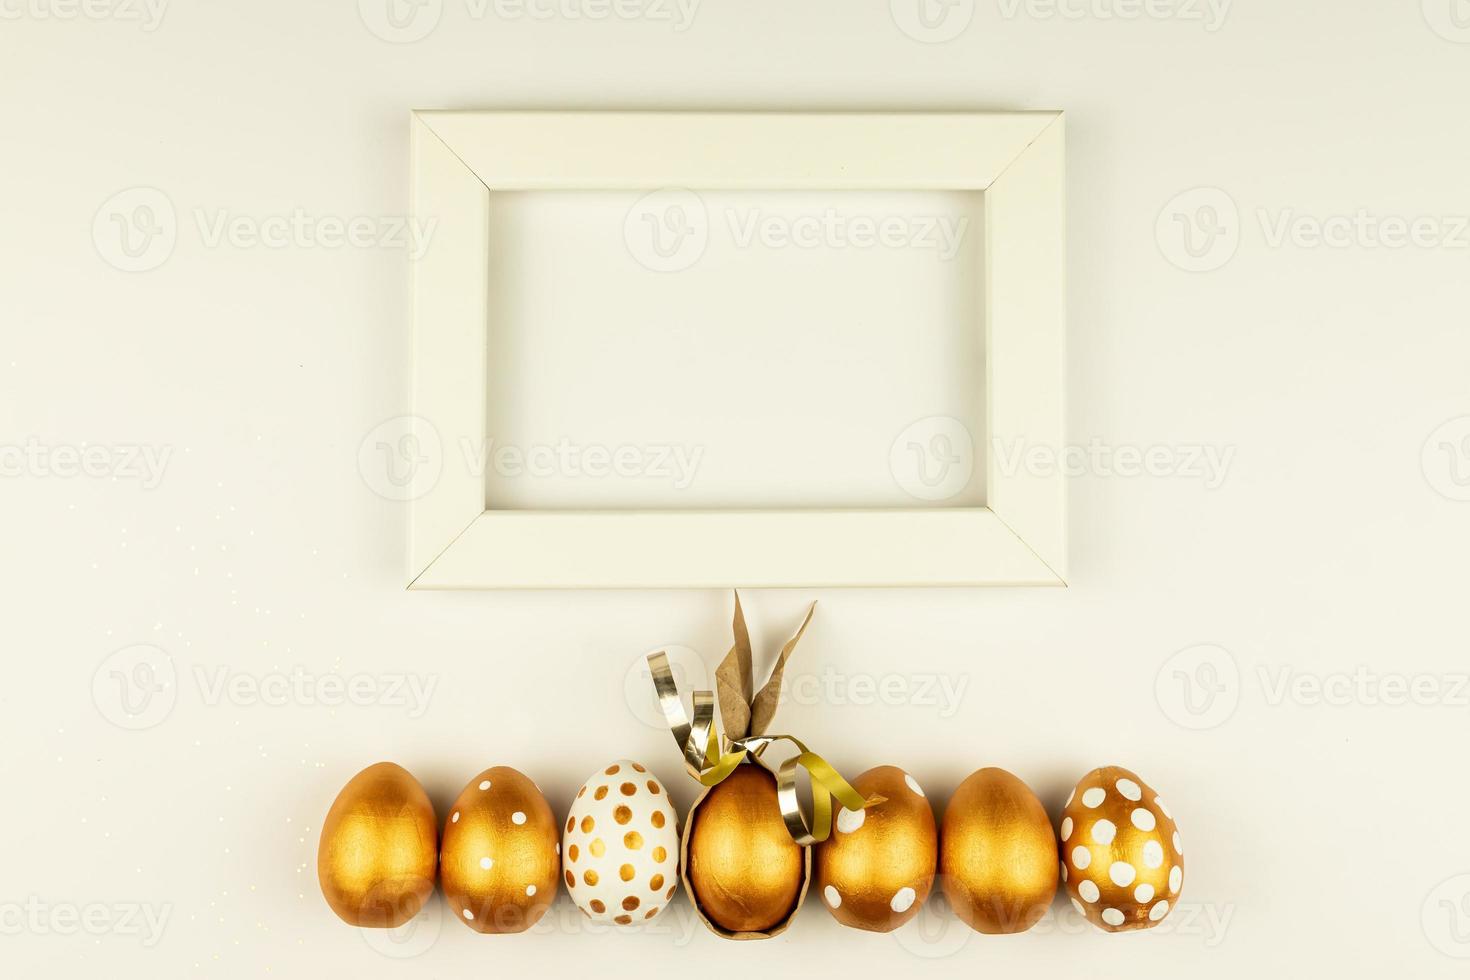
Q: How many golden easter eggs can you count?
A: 6